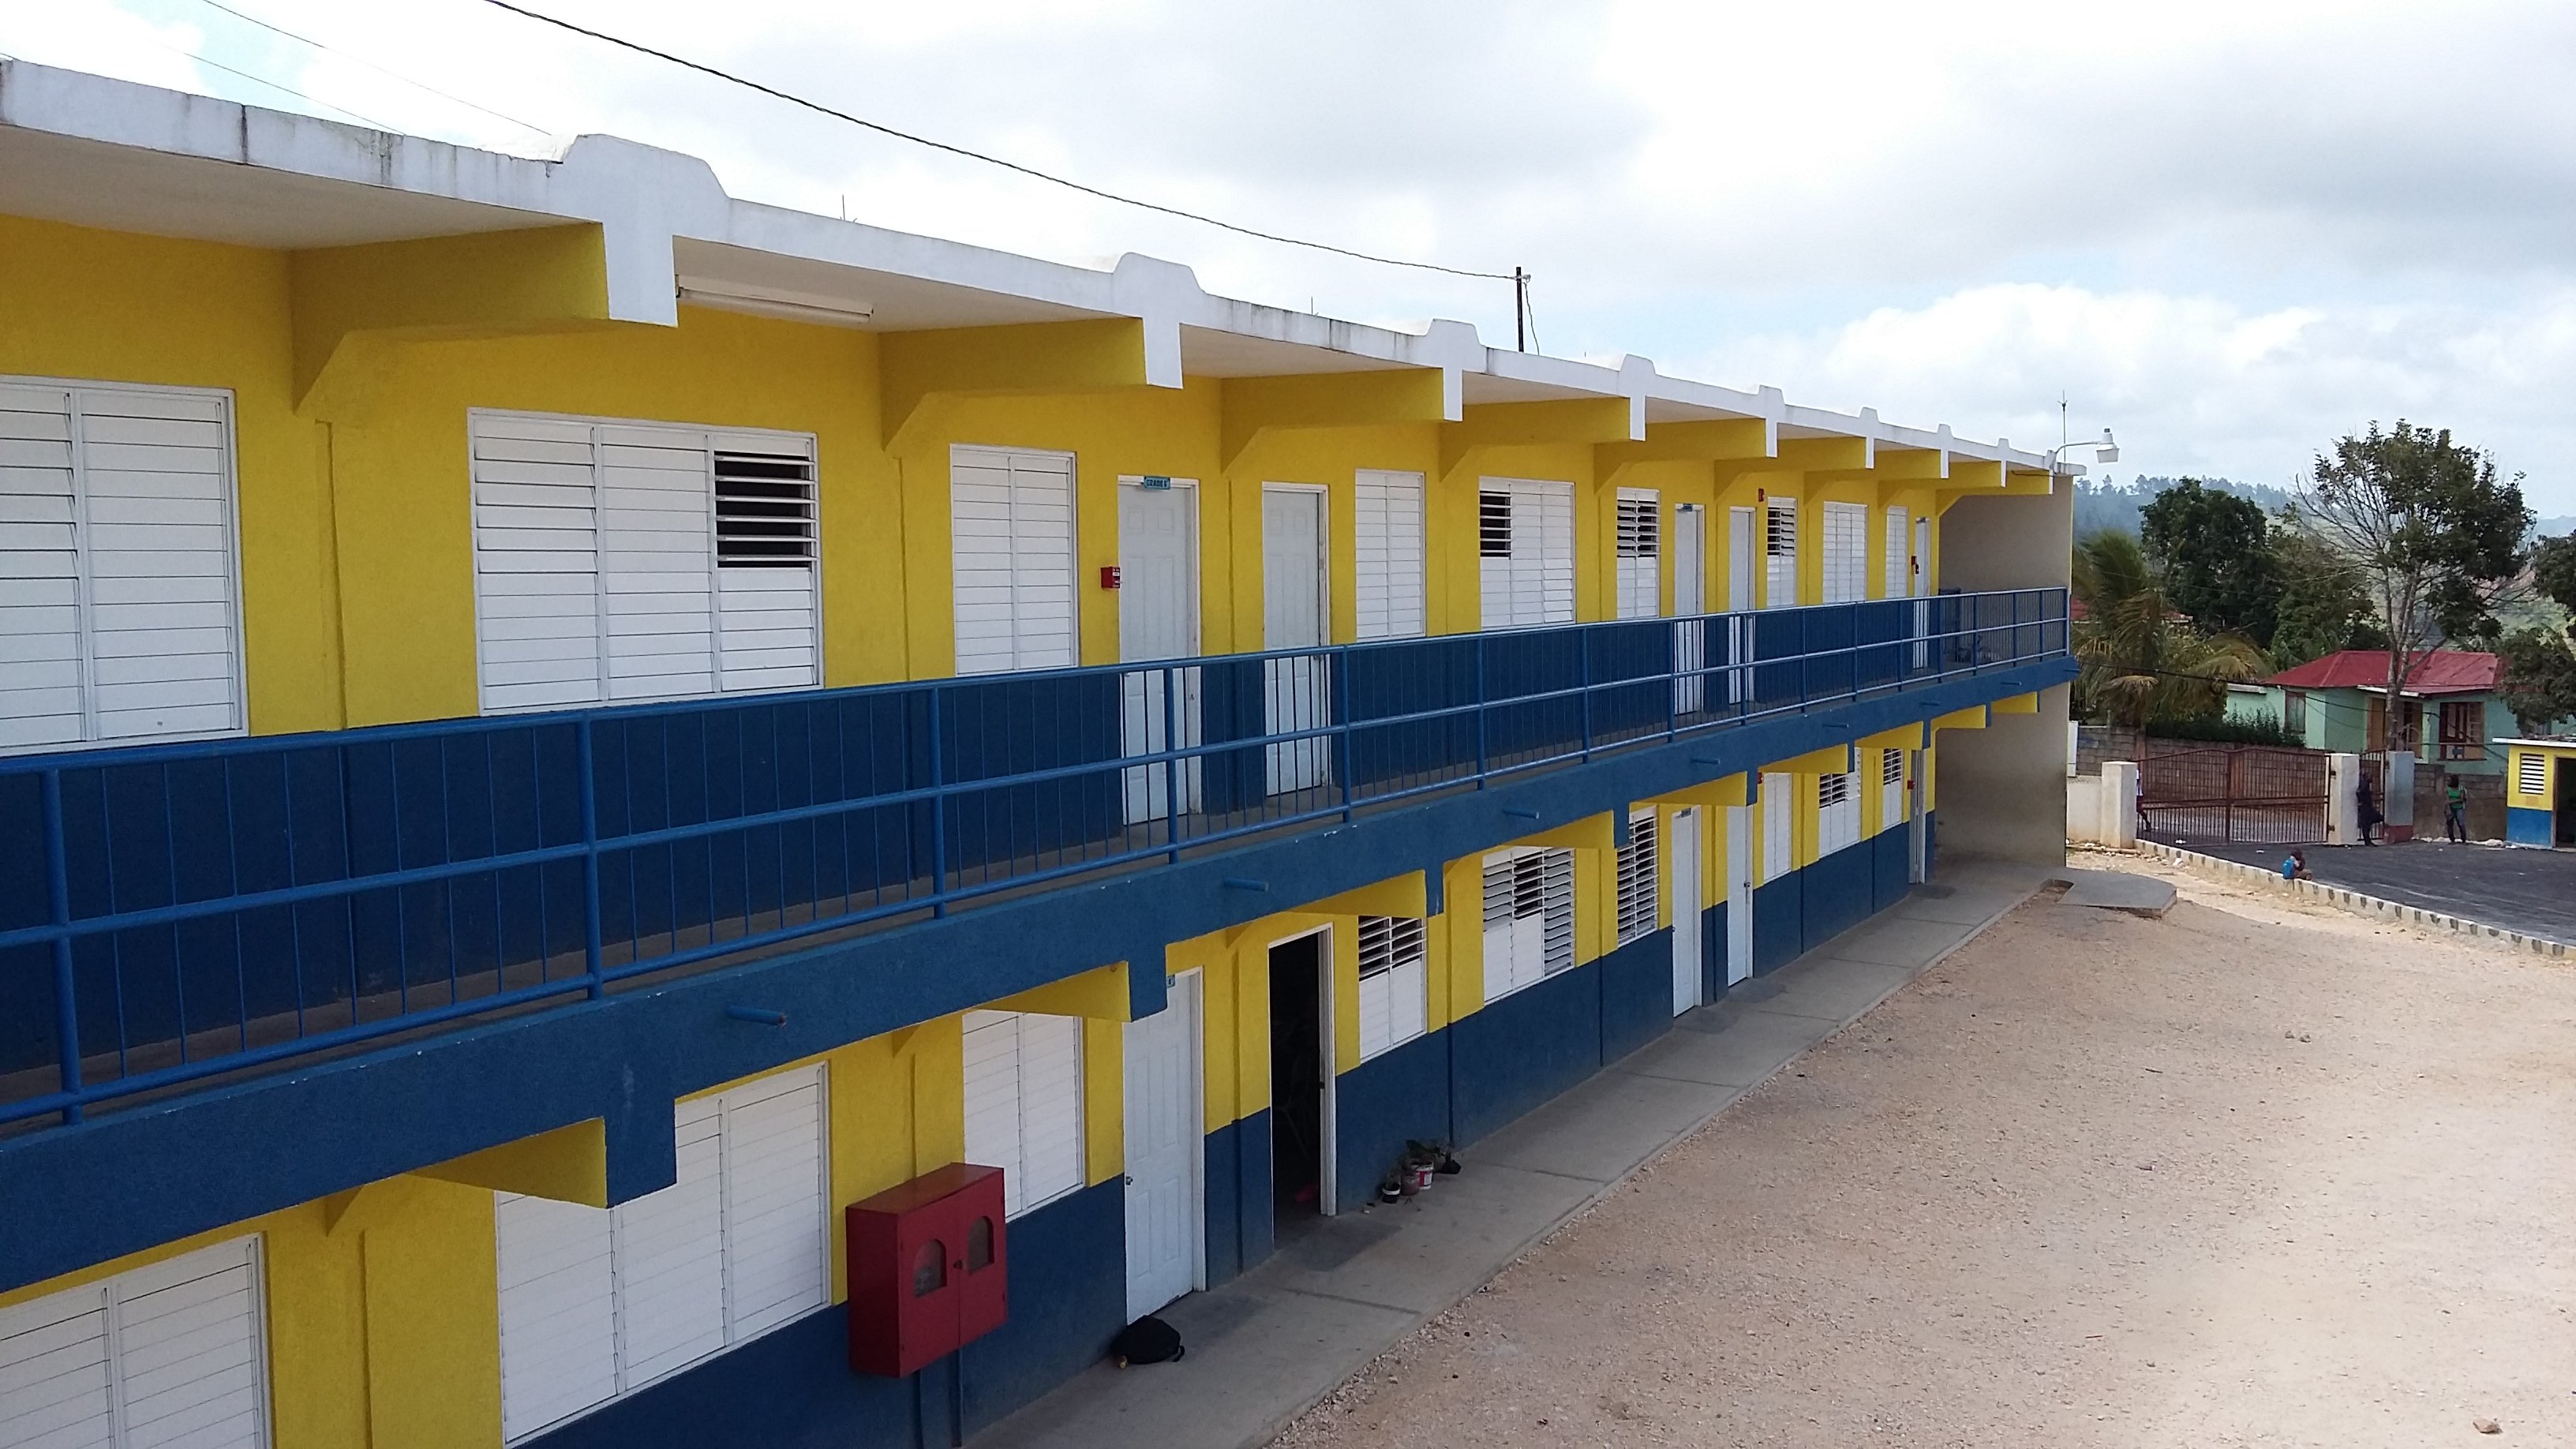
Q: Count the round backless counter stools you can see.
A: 0